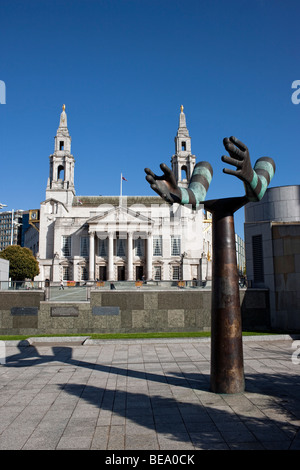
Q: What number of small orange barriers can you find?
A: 4